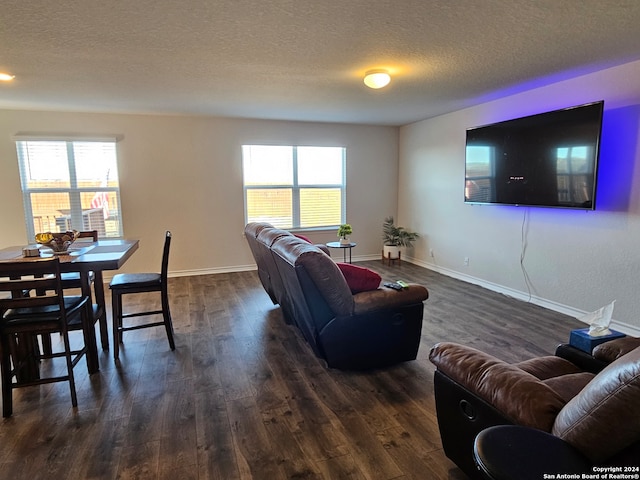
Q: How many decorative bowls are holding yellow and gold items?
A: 1